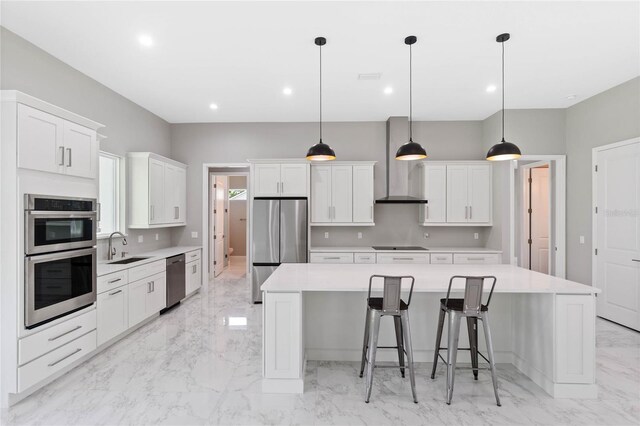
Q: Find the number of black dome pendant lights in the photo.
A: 3